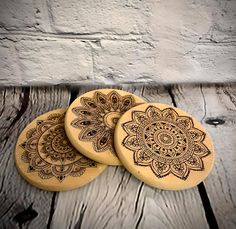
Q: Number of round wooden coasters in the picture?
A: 3